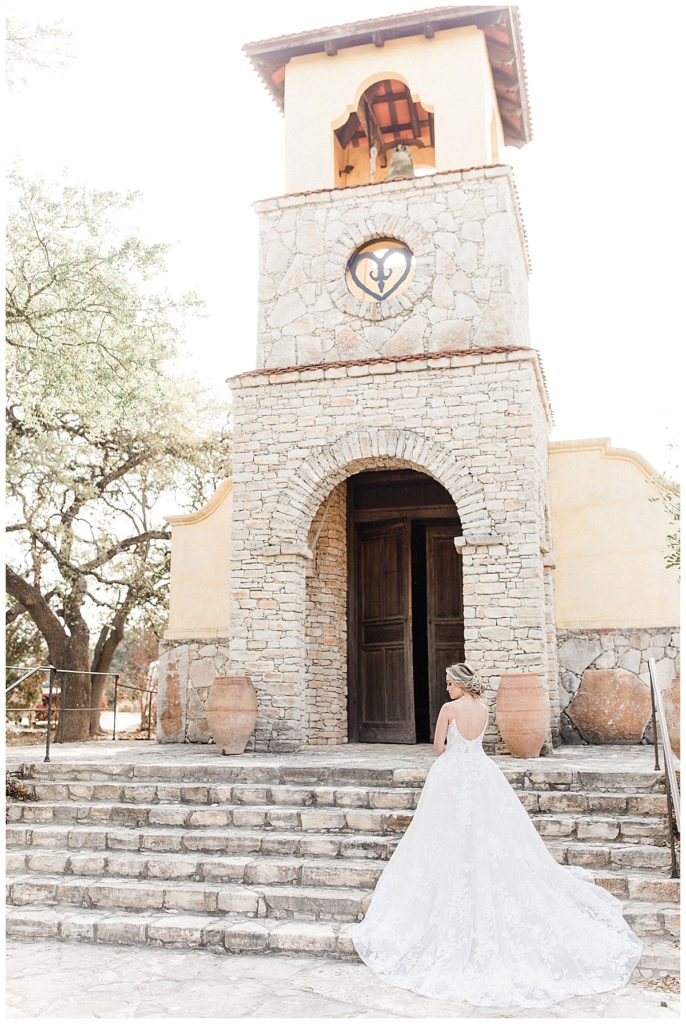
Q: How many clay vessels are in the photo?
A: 2